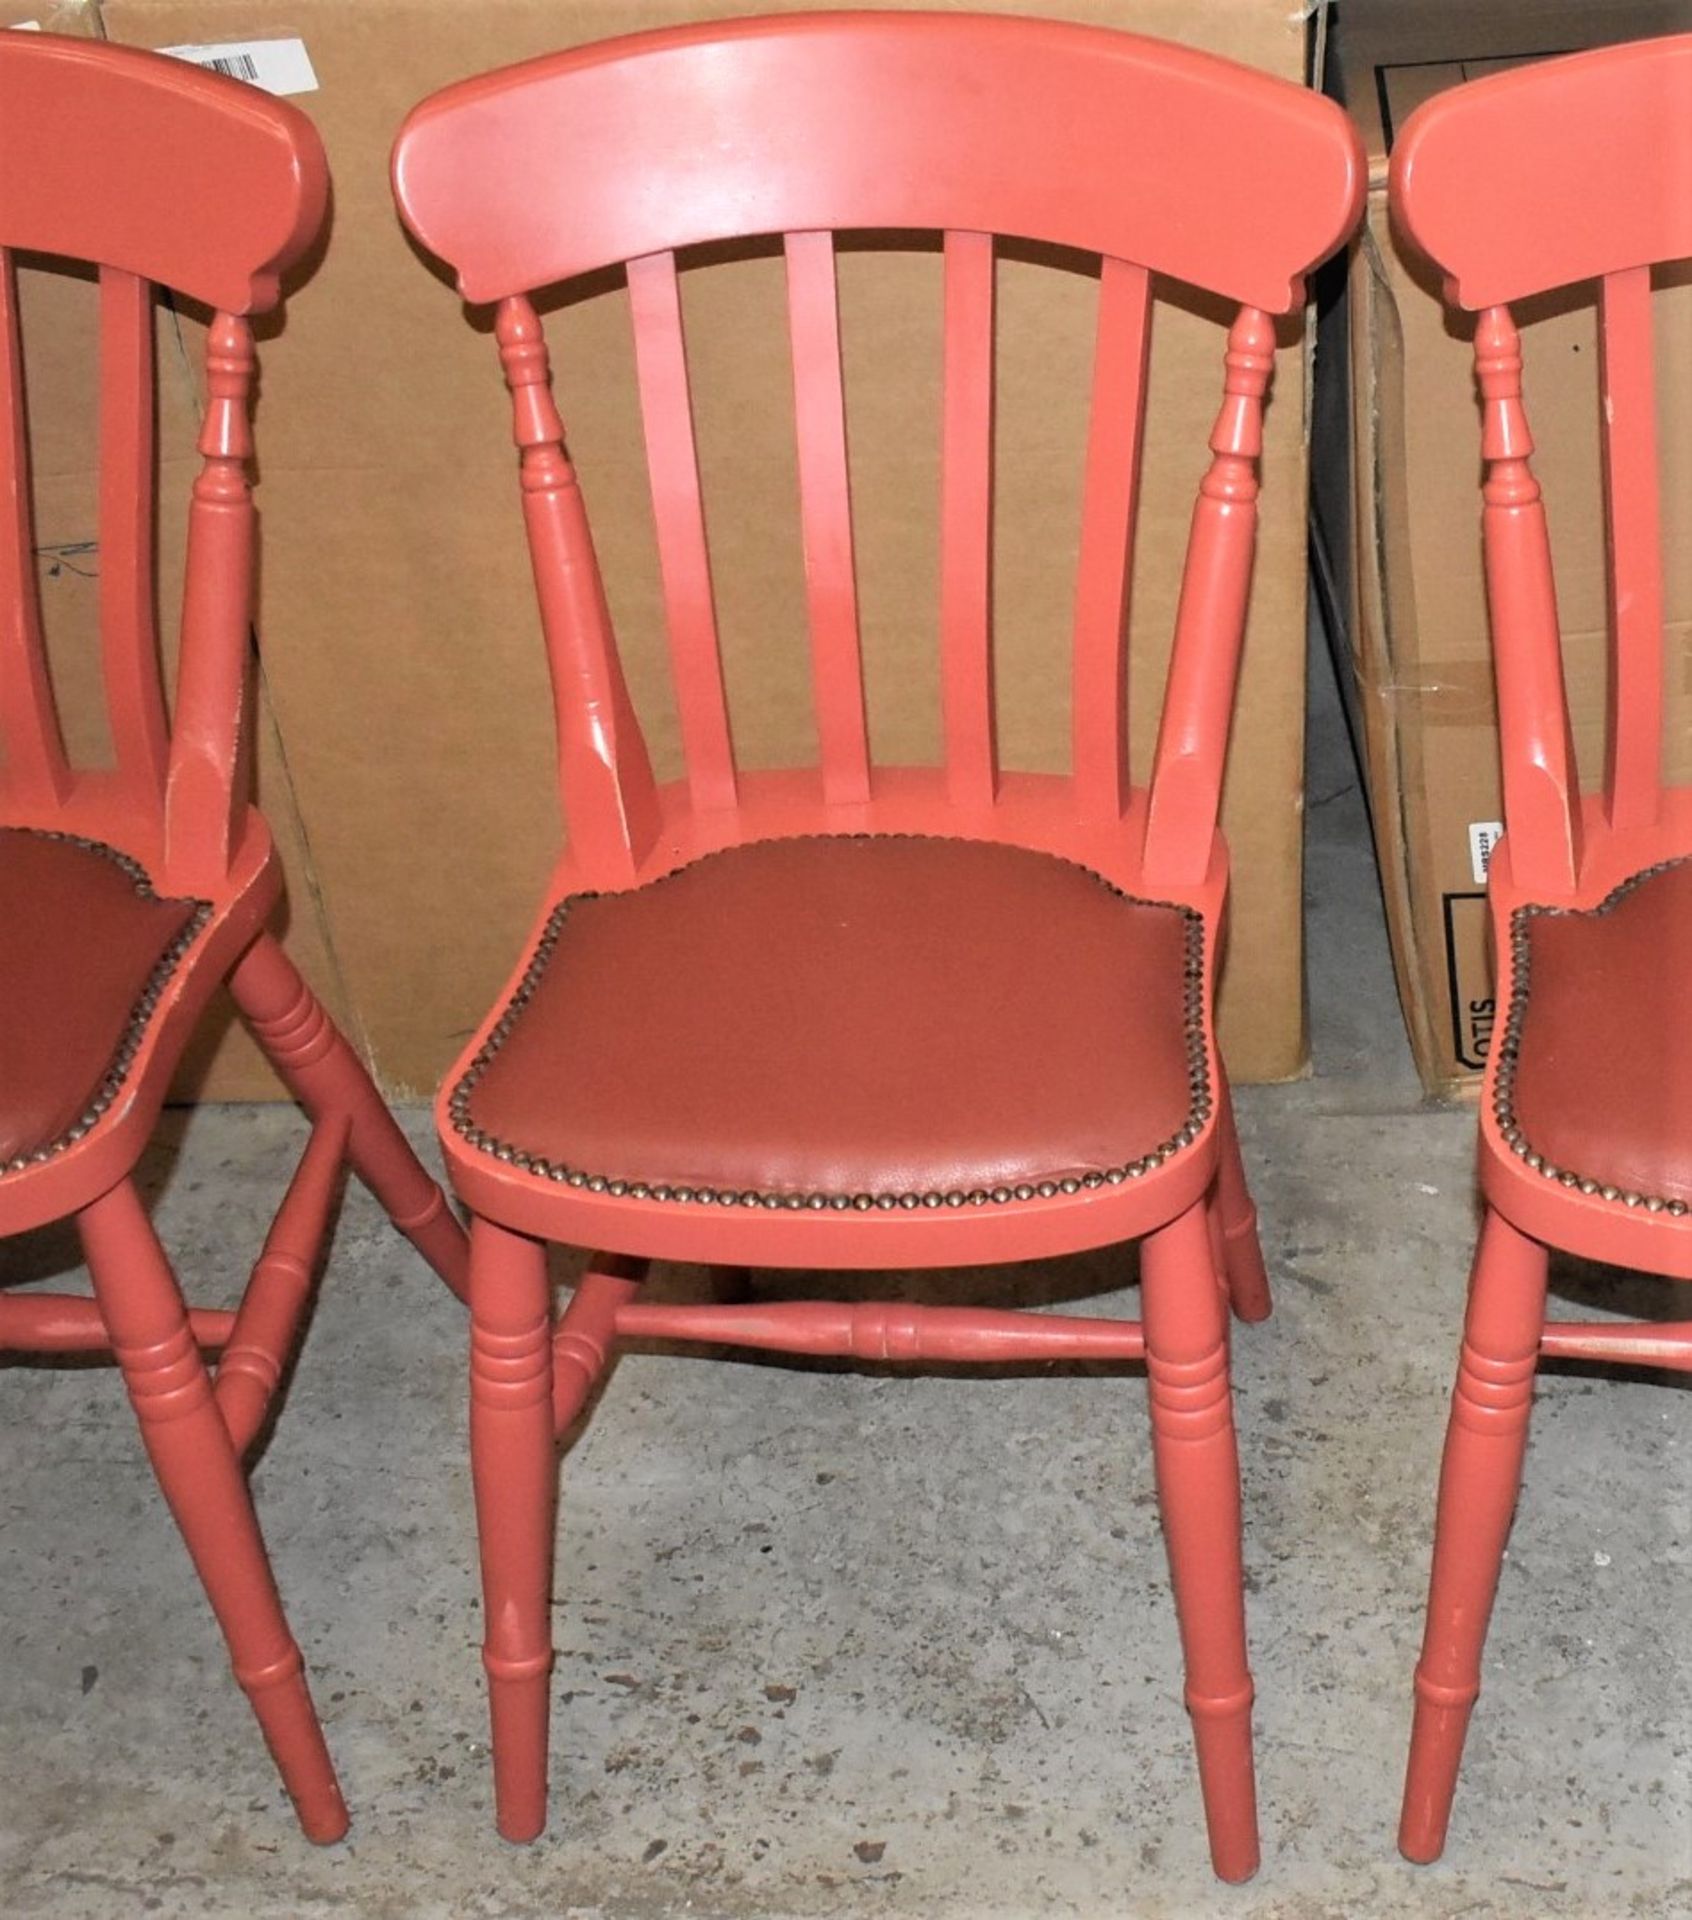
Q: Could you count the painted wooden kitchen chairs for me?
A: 3